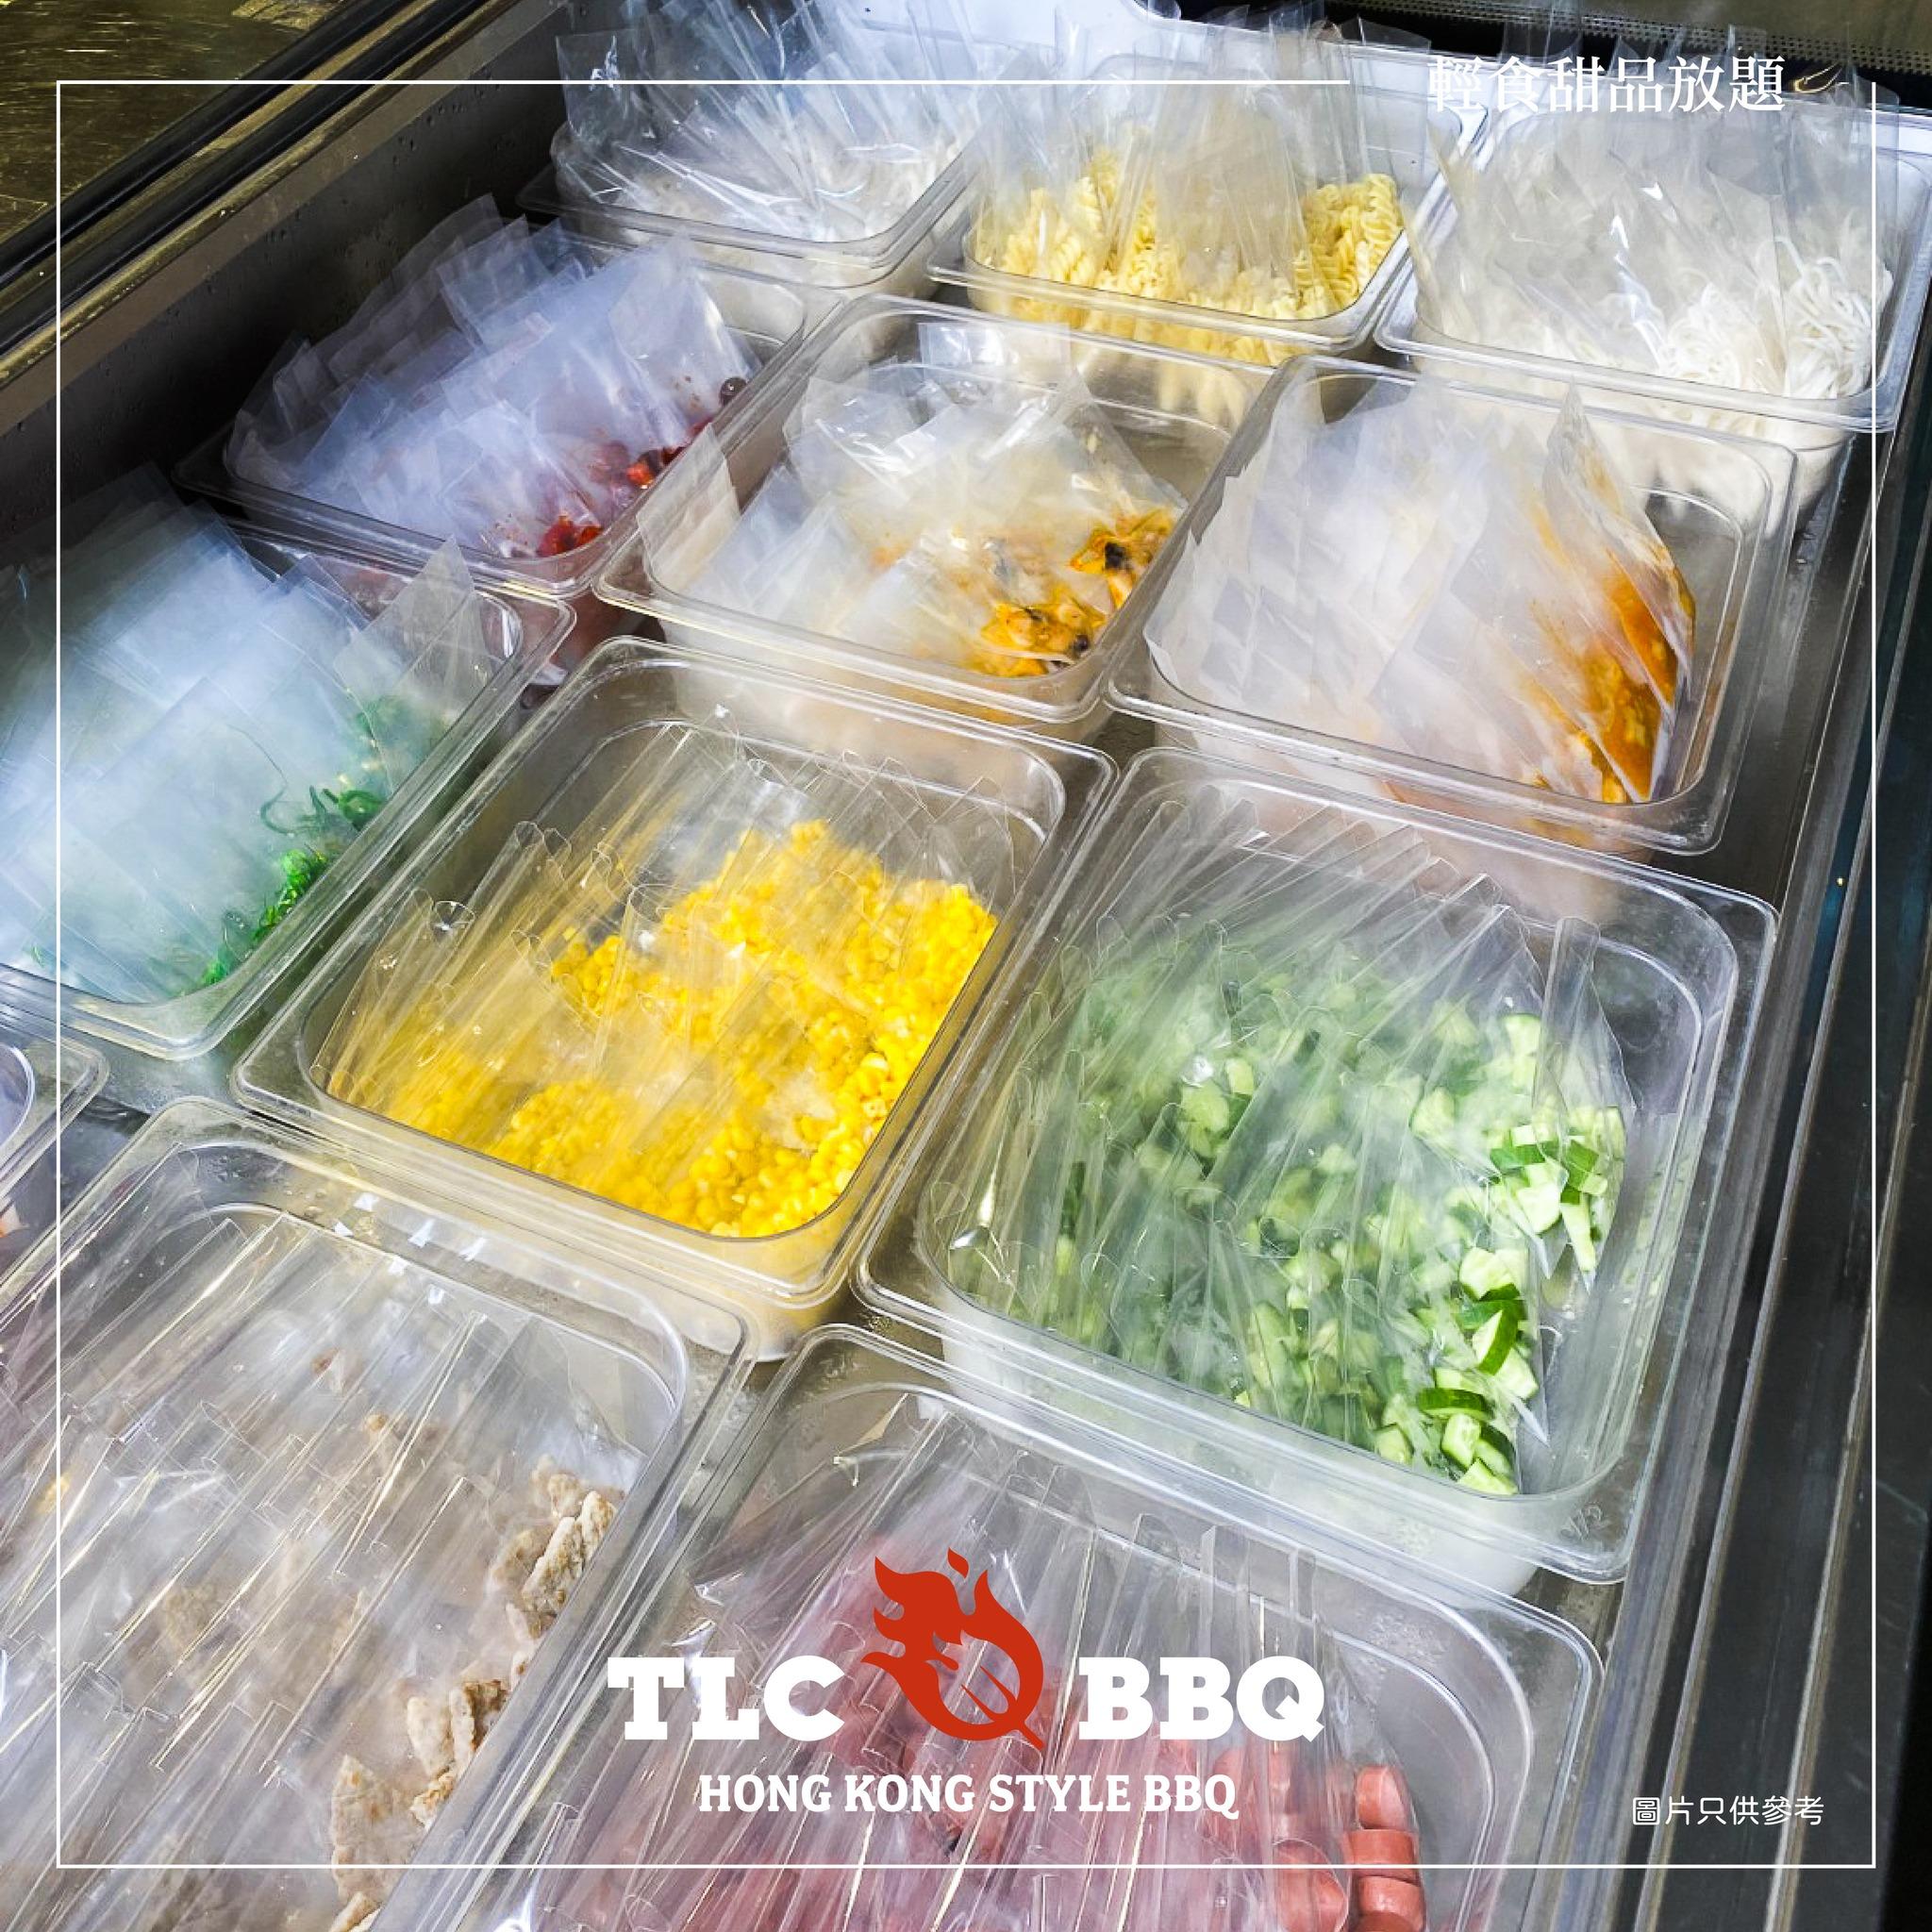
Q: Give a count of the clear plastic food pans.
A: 12